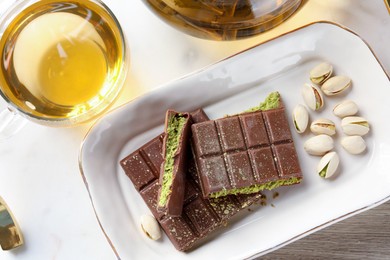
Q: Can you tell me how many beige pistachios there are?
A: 11